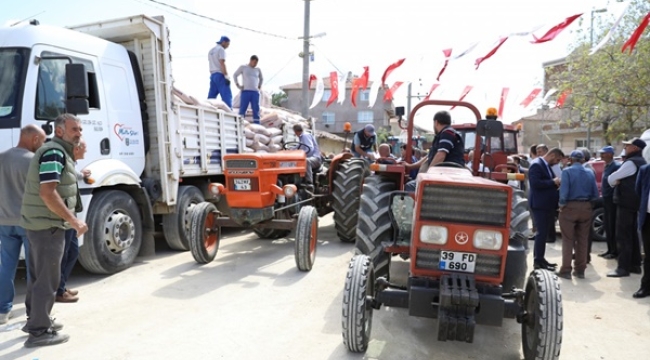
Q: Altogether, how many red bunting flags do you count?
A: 15